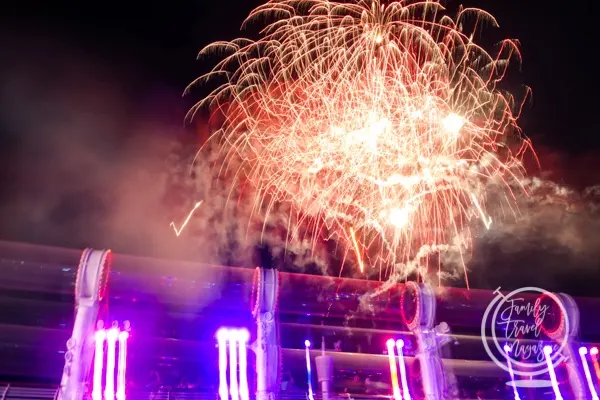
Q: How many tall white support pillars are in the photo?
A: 4